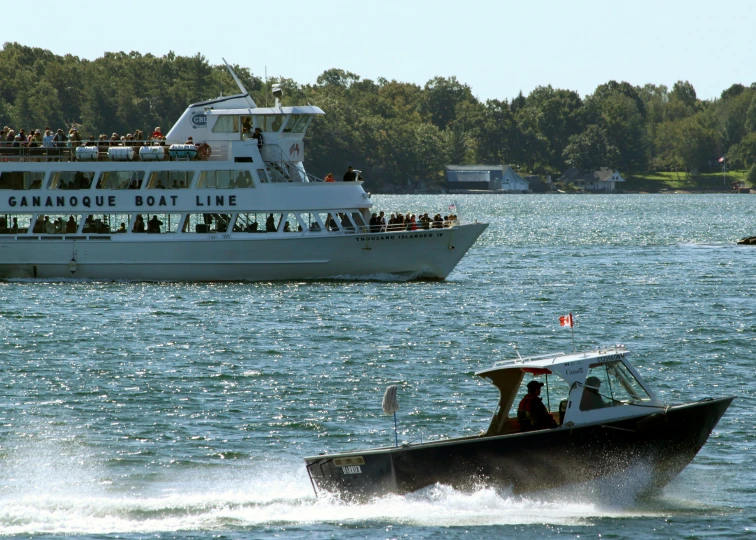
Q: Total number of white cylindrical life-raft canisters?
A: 4